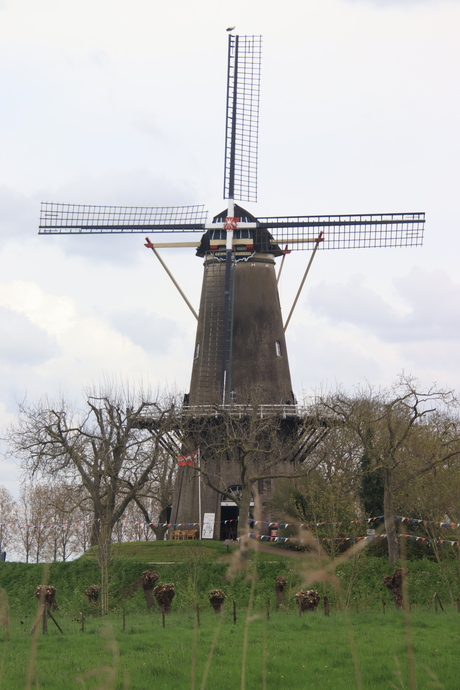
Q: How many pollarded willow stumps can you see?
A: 8